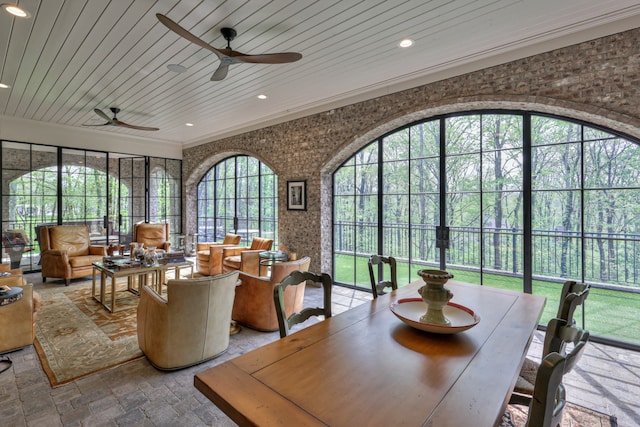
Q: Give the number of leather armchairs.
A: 8